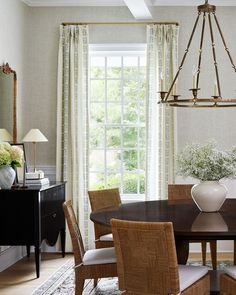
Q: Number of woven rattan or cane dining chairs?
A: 5